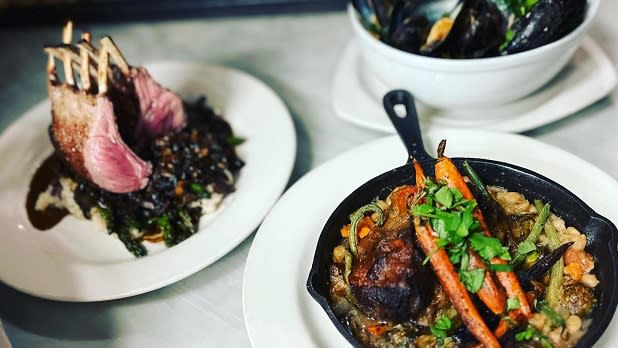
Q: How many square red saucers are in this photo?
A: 0